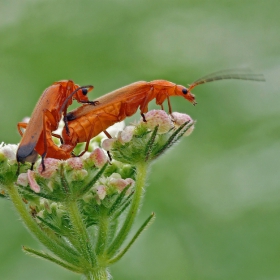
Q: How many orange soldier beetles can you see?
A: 2